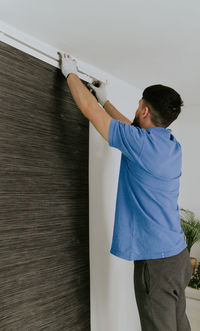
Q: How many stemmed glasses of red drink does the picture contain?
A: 0